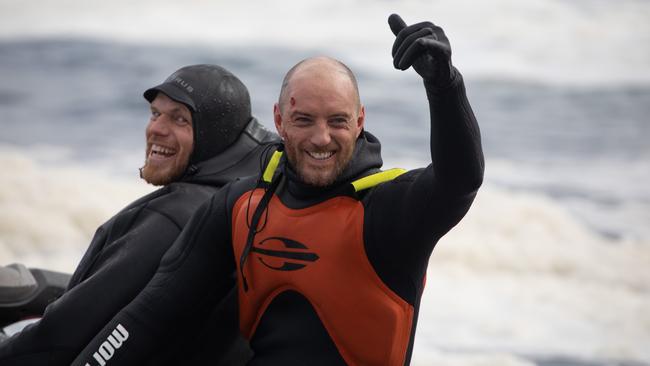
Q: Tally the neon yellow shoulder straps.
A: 2